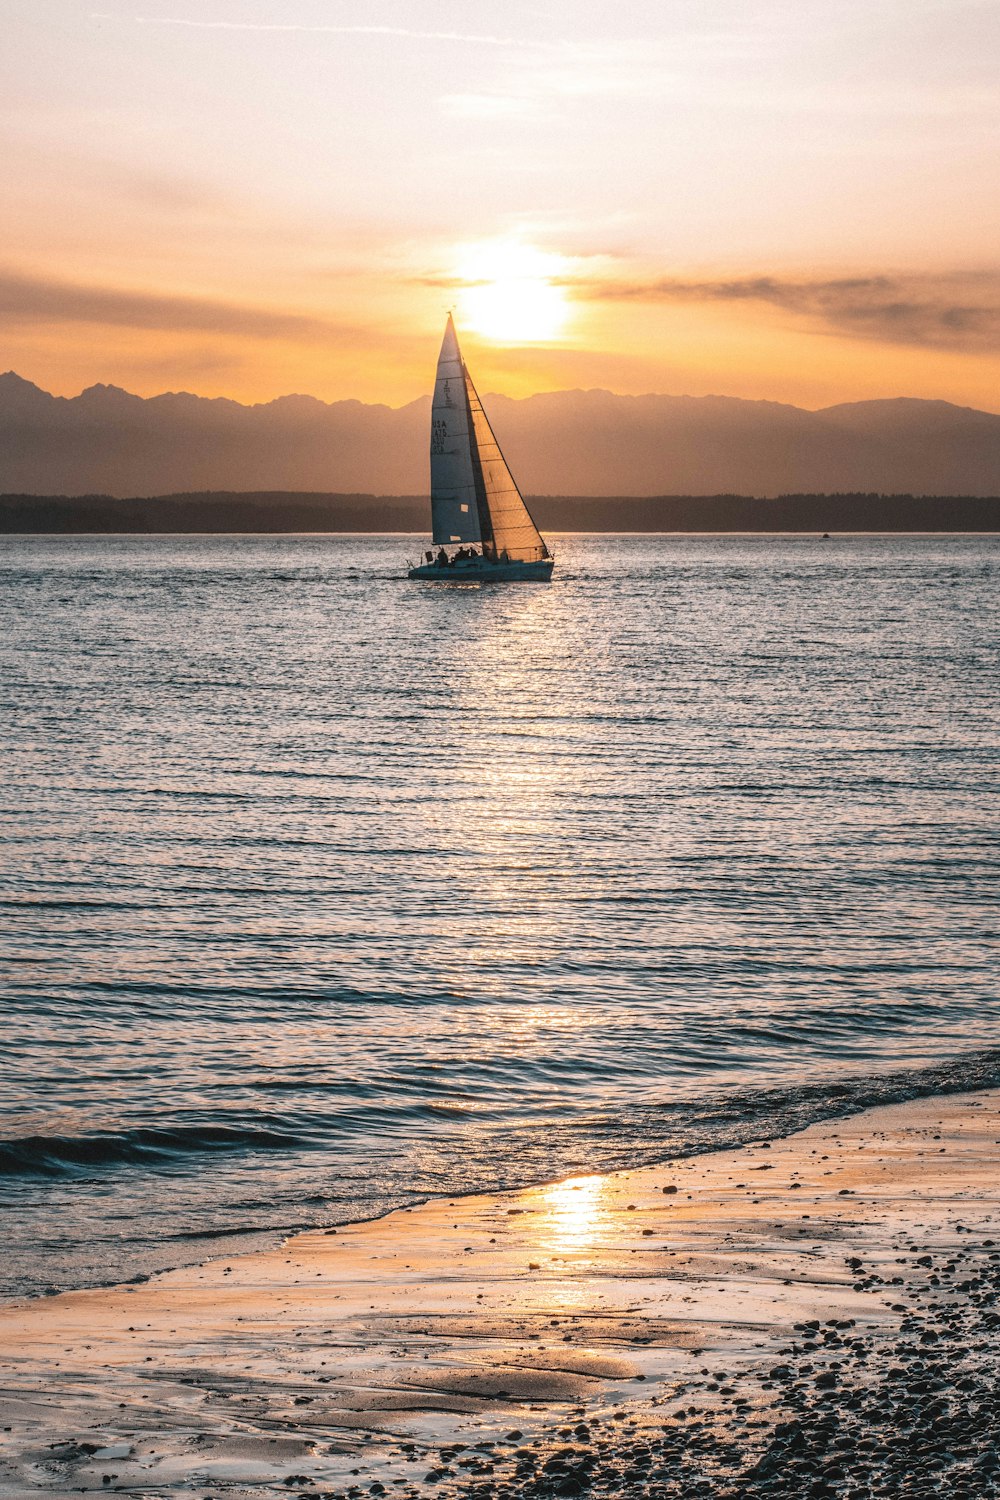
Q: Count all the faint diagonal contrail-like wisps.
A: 1